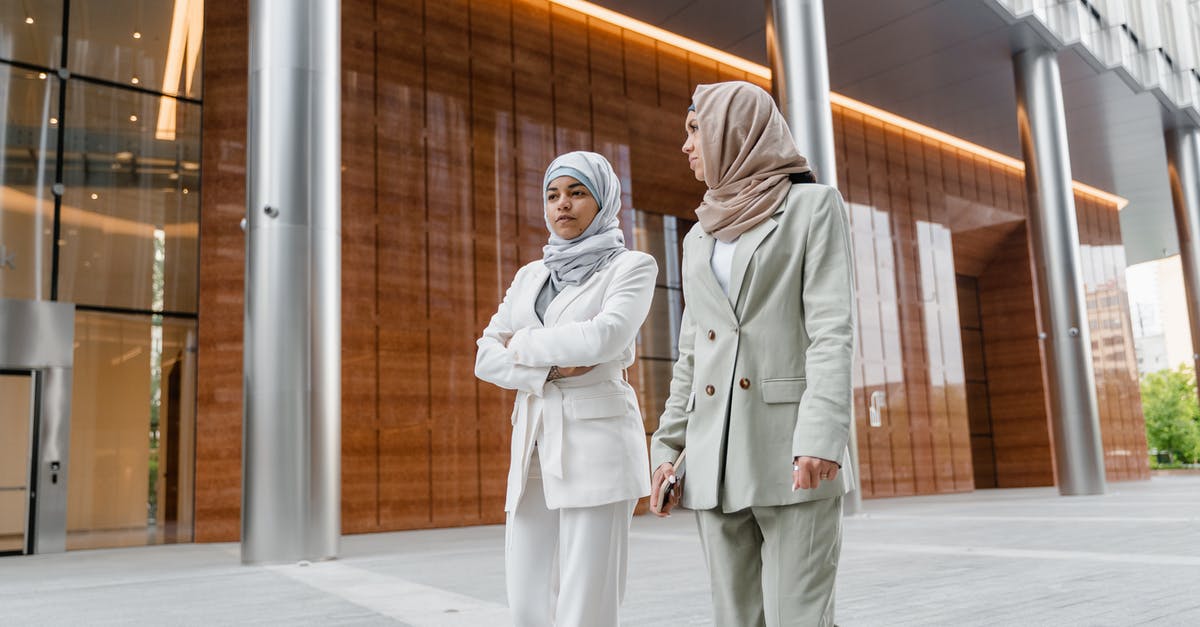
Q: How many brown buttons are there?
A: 3